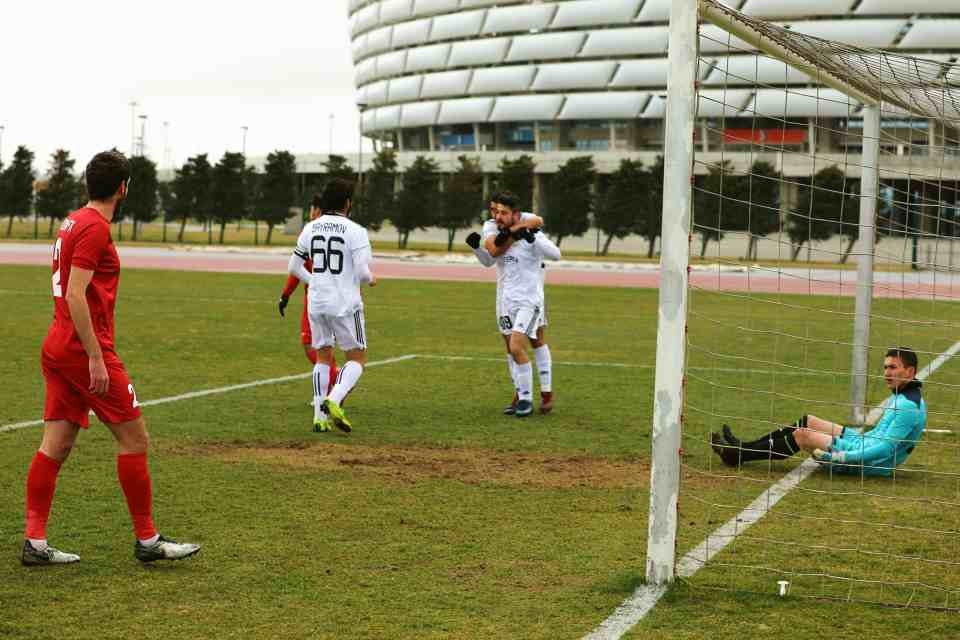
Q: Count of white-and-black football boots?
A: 2